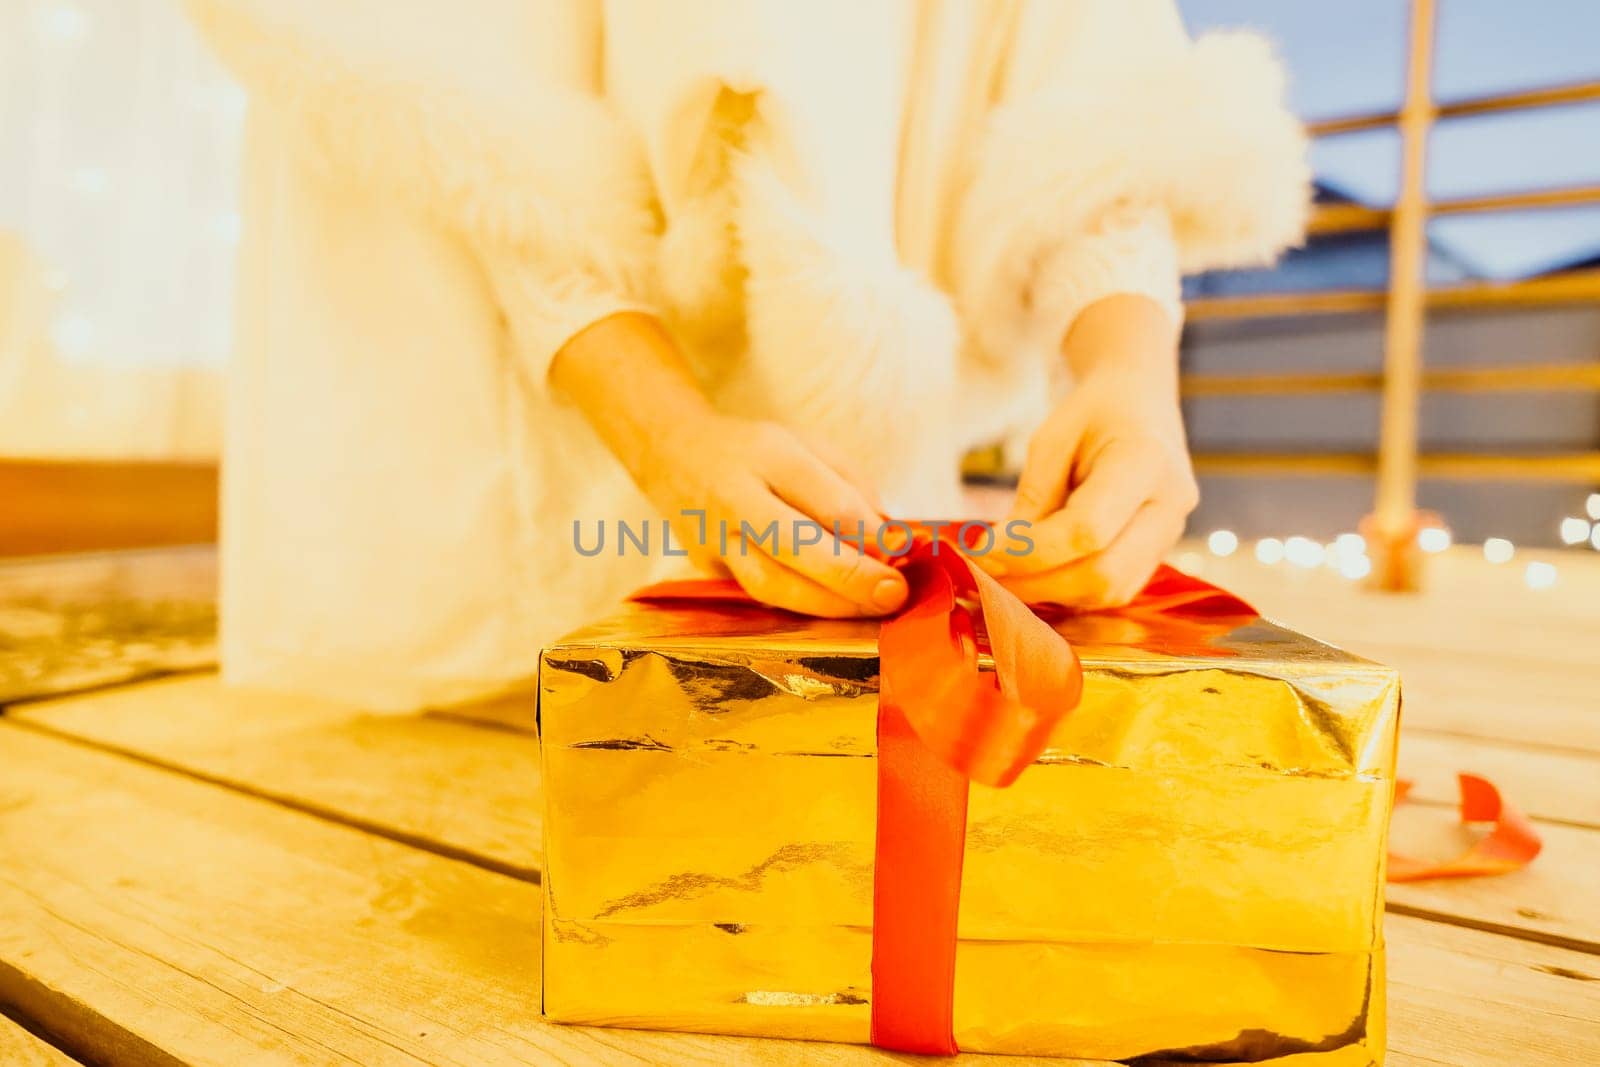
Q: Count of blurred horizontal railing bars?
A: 5